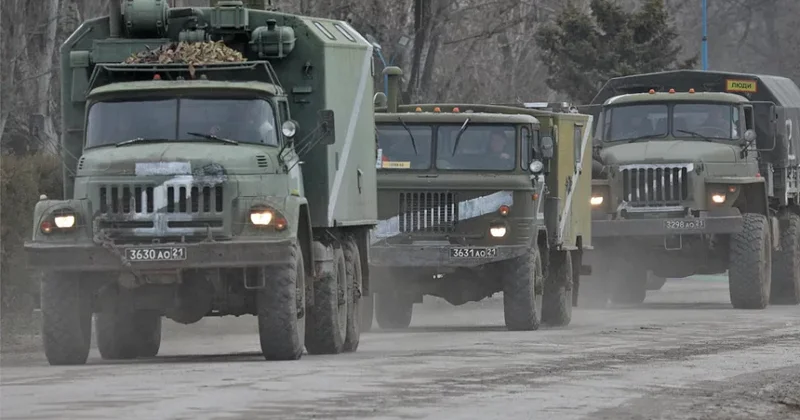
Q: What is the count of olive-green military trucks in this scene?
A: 3